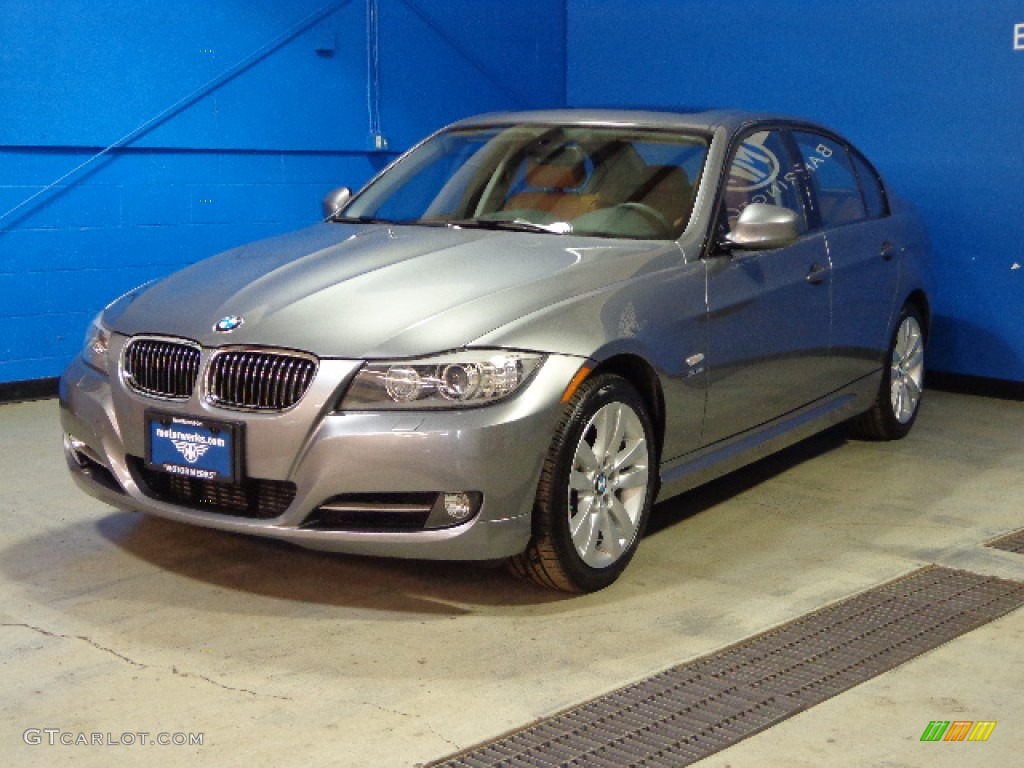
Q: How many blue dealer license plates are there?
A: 1